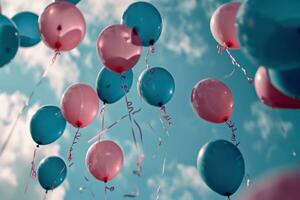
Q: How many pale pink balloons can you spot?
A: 8